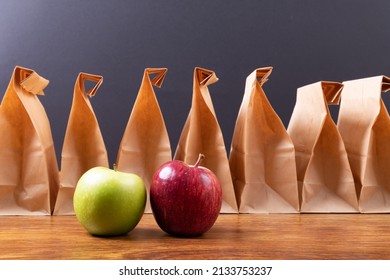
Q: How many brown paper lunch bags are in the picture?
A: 7